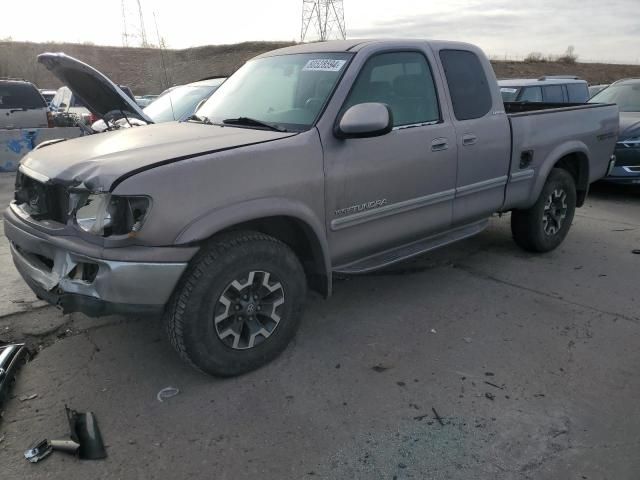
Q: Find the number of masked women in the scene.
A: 0